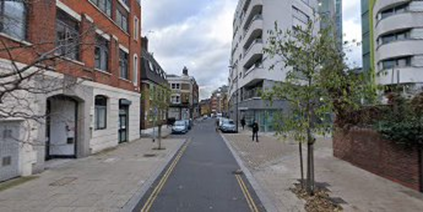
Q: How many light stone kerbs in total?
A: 2